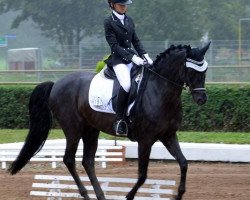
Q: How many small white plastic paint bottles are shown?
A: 0